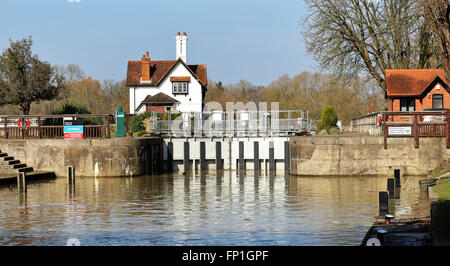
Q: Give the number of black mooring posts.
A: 5